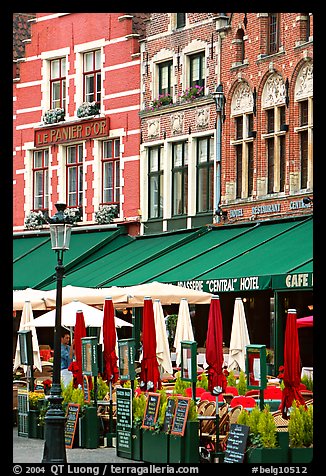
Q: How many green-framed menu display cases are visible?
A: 5